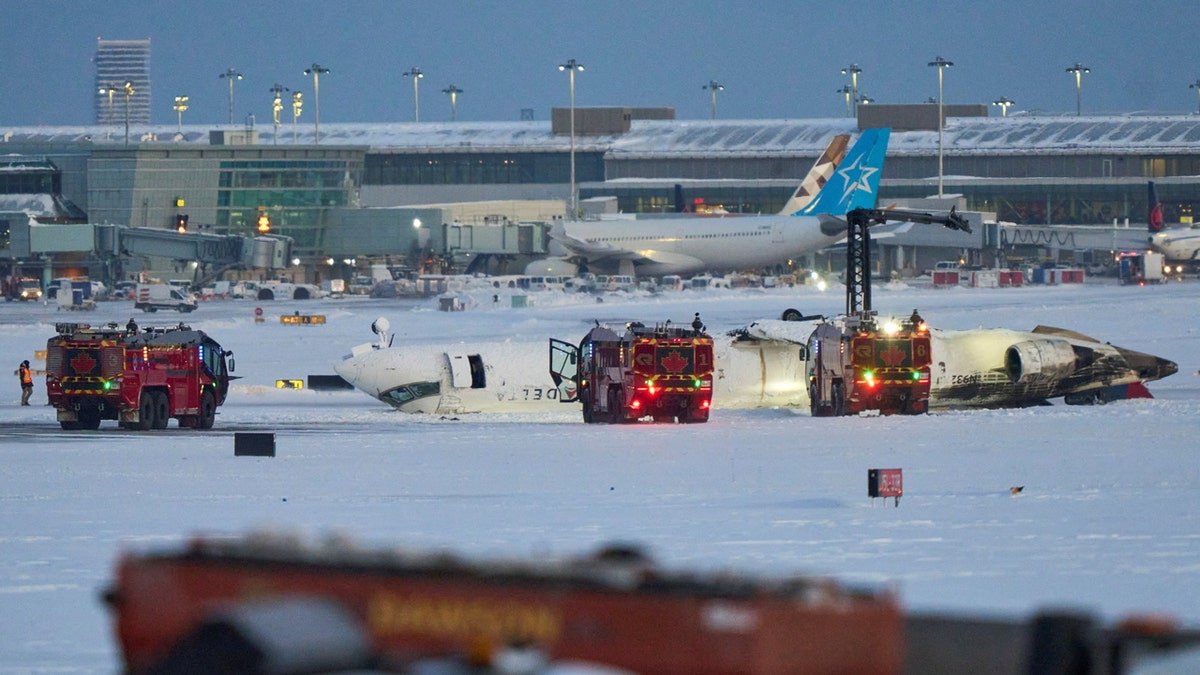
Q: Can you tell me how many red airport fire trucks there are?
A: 3